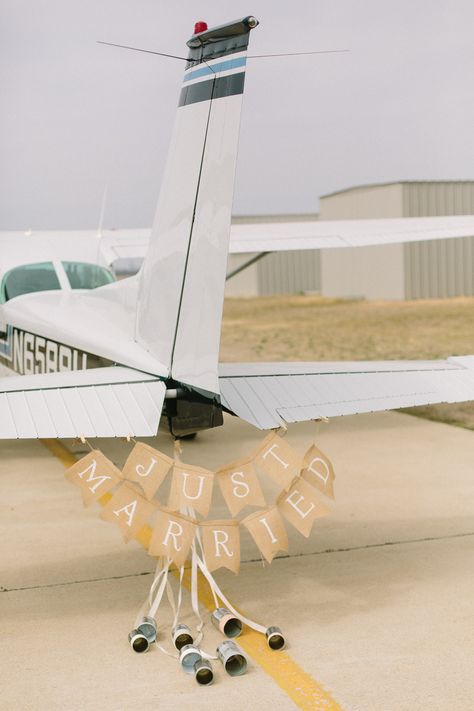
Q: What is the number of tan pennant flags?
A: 11